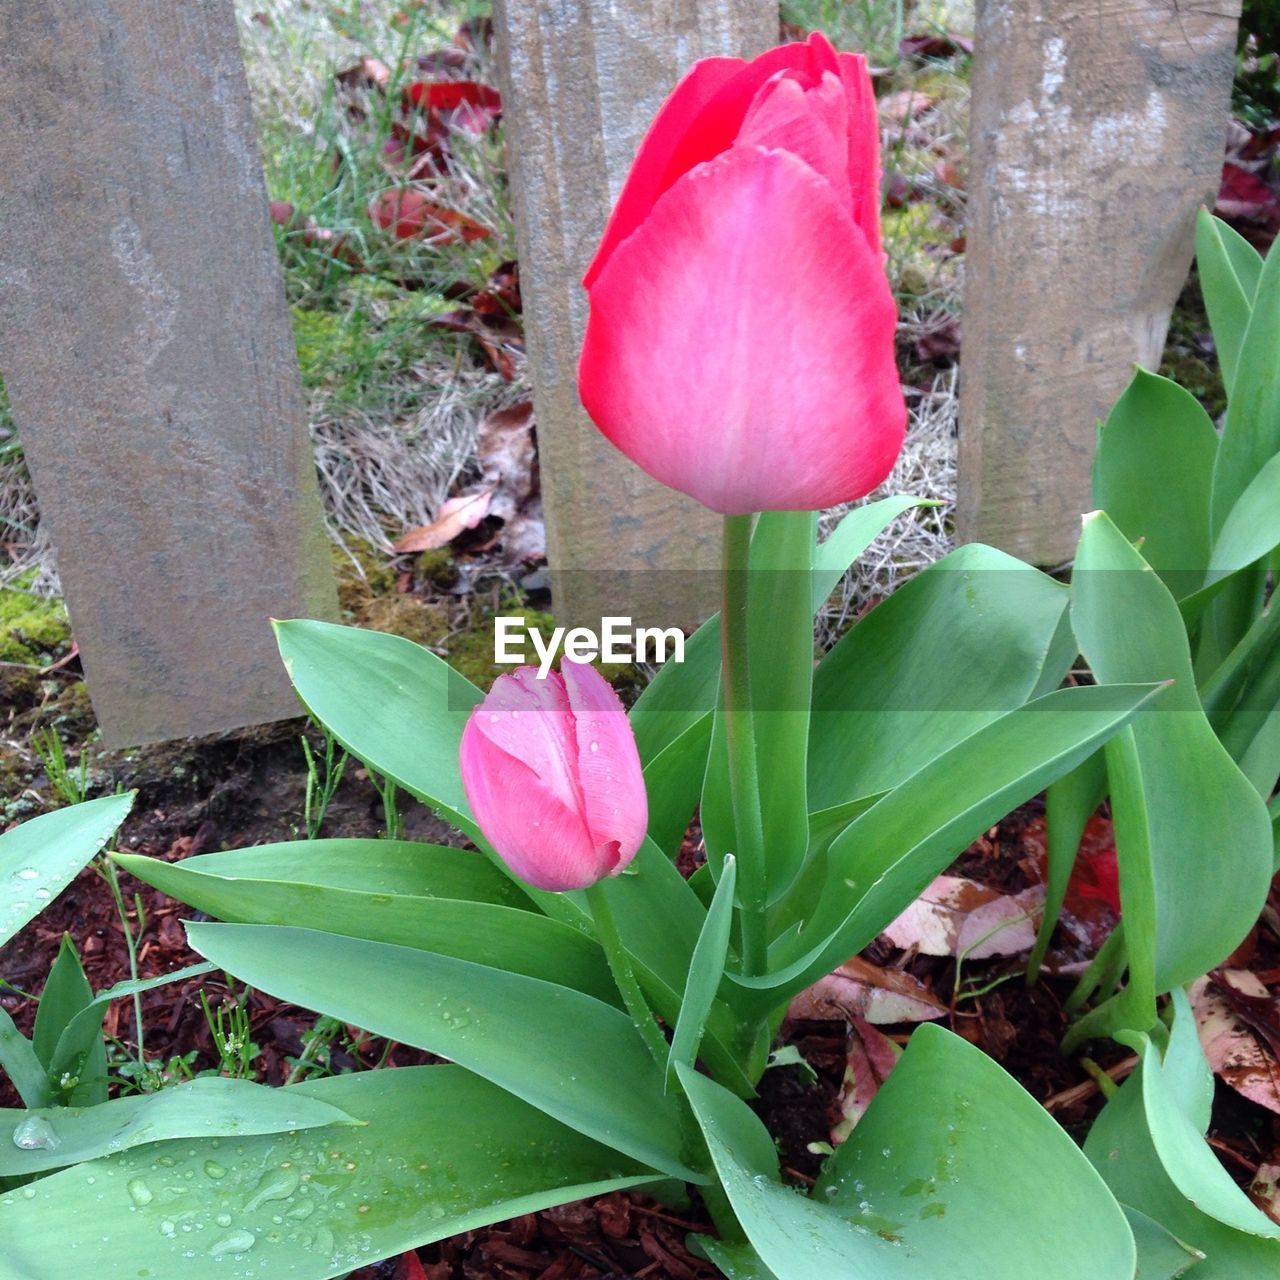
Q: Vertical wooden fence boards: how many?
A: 3